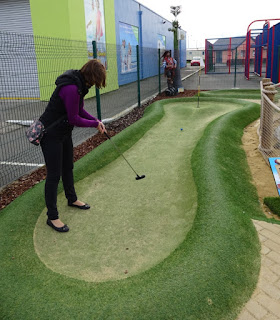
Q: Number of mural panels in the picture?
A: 3